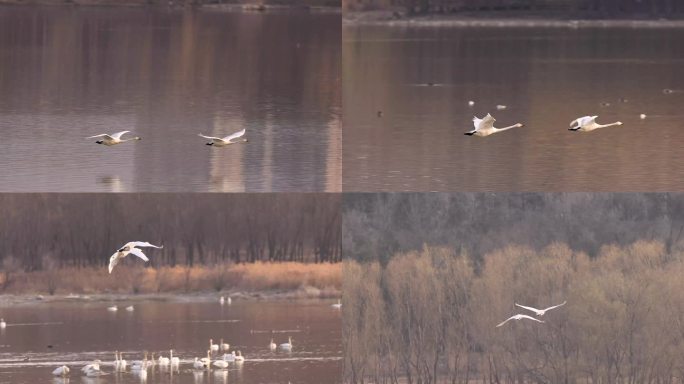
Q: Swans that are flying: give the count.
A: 8